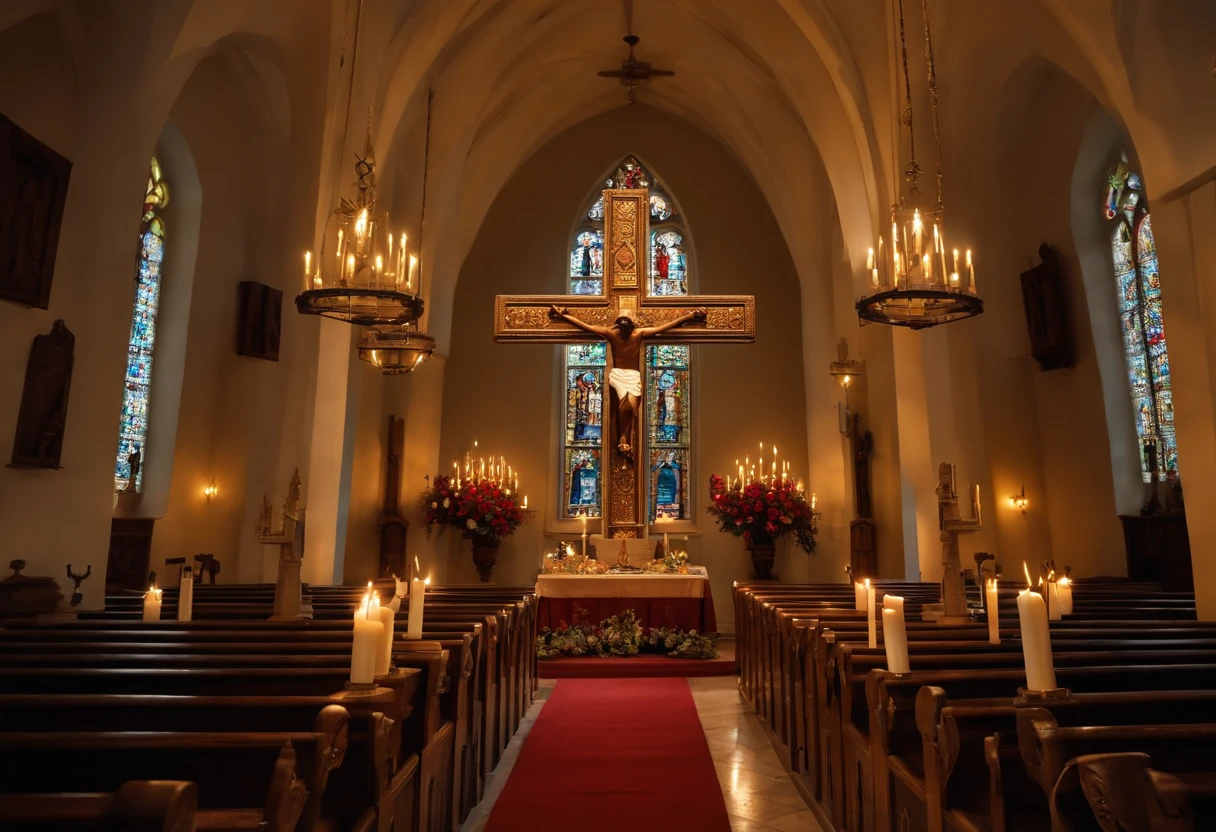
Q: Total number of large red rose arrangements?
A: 2